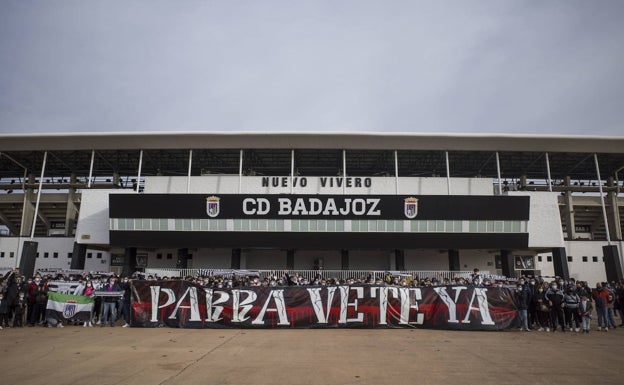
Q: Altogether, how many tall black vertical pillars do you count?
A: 12